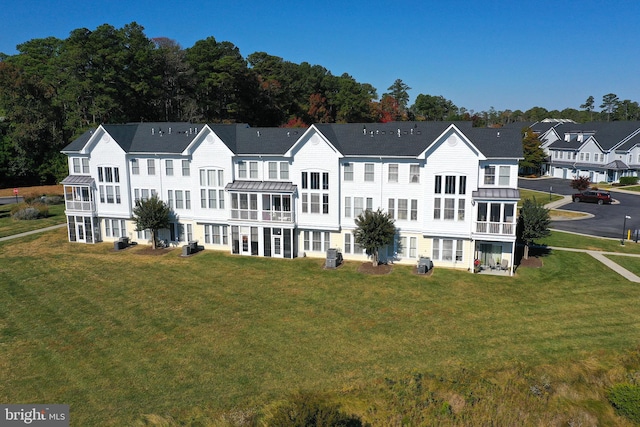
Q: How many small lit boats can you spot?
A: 0